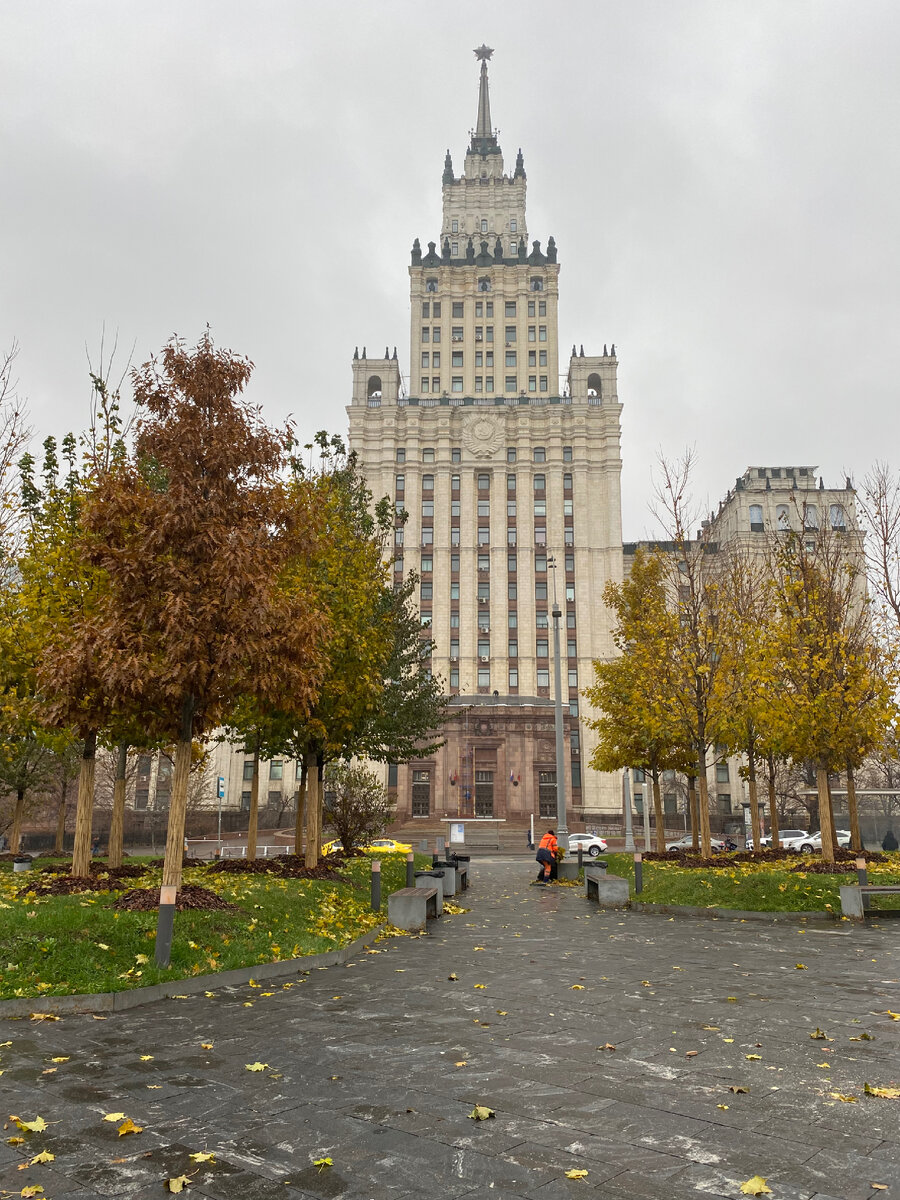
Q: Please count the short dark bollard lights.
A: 8